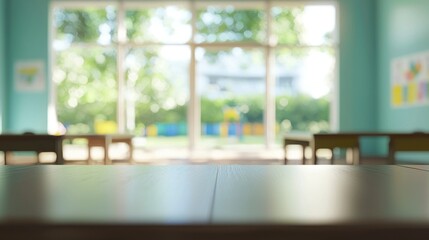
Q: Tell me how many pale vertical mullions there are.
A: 3